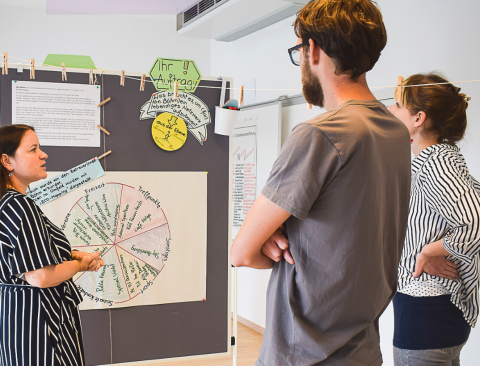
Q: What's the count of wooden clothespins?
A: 12